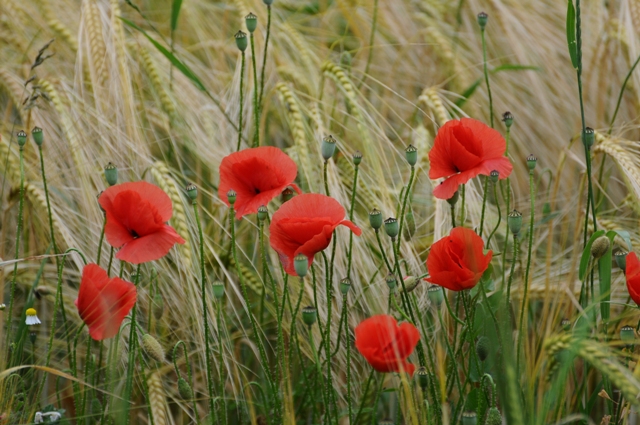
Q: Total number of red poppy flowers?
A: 8